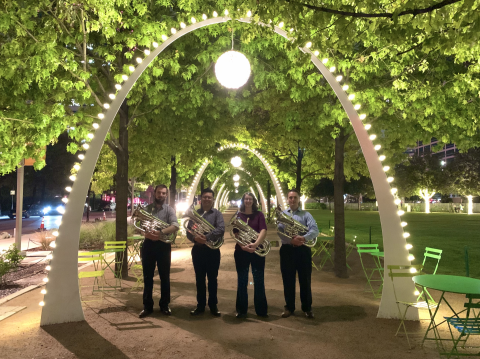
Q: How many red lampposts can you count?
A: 0